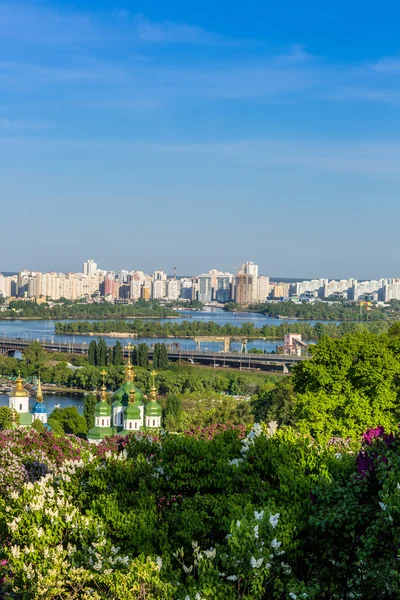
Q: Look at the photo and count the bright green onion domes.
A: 4